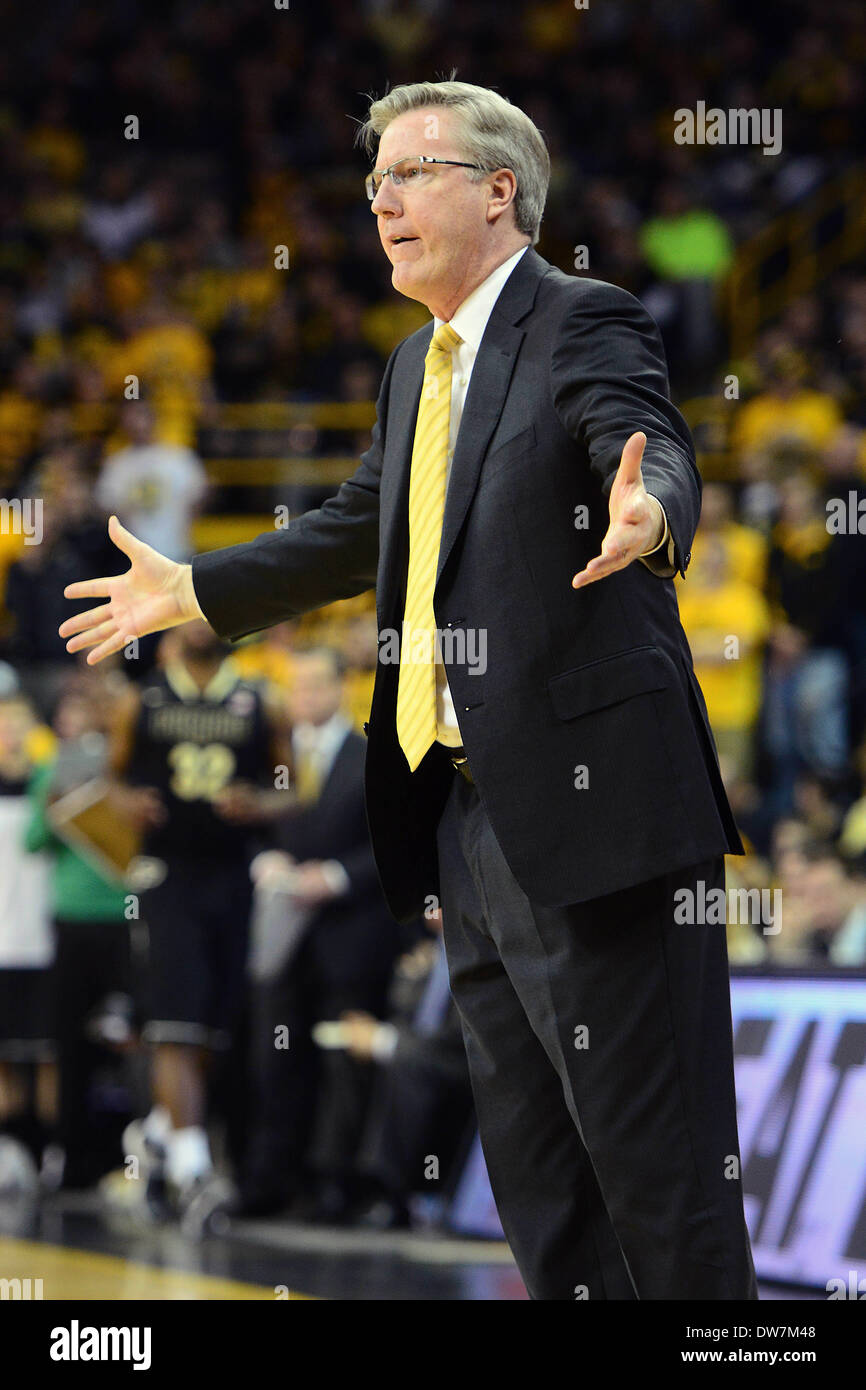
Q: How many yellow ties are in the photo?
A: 2